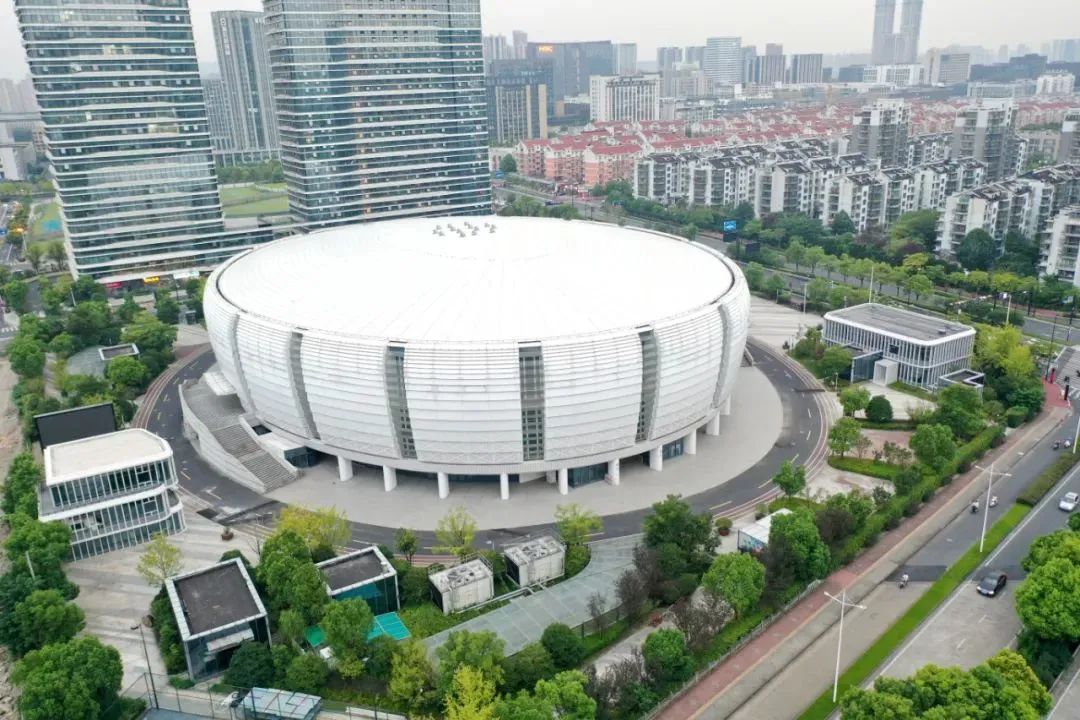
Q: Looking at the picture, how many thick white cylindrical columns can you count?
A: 10